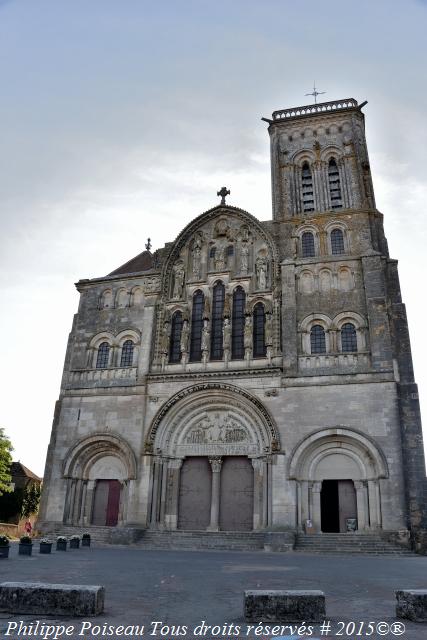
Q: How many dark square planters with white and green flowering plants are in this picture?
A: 6